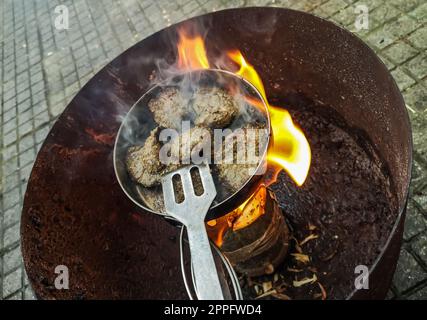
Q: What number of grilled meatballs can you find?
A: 5